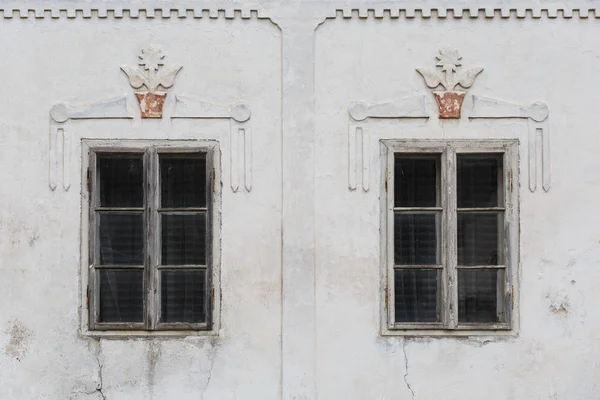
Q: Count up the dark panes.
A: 12